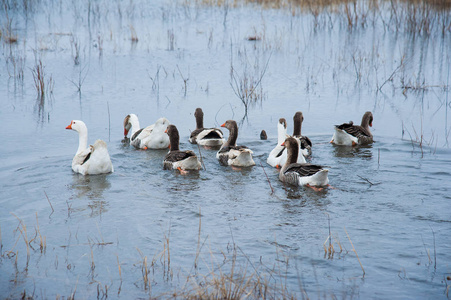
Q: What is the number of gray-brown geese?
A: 6